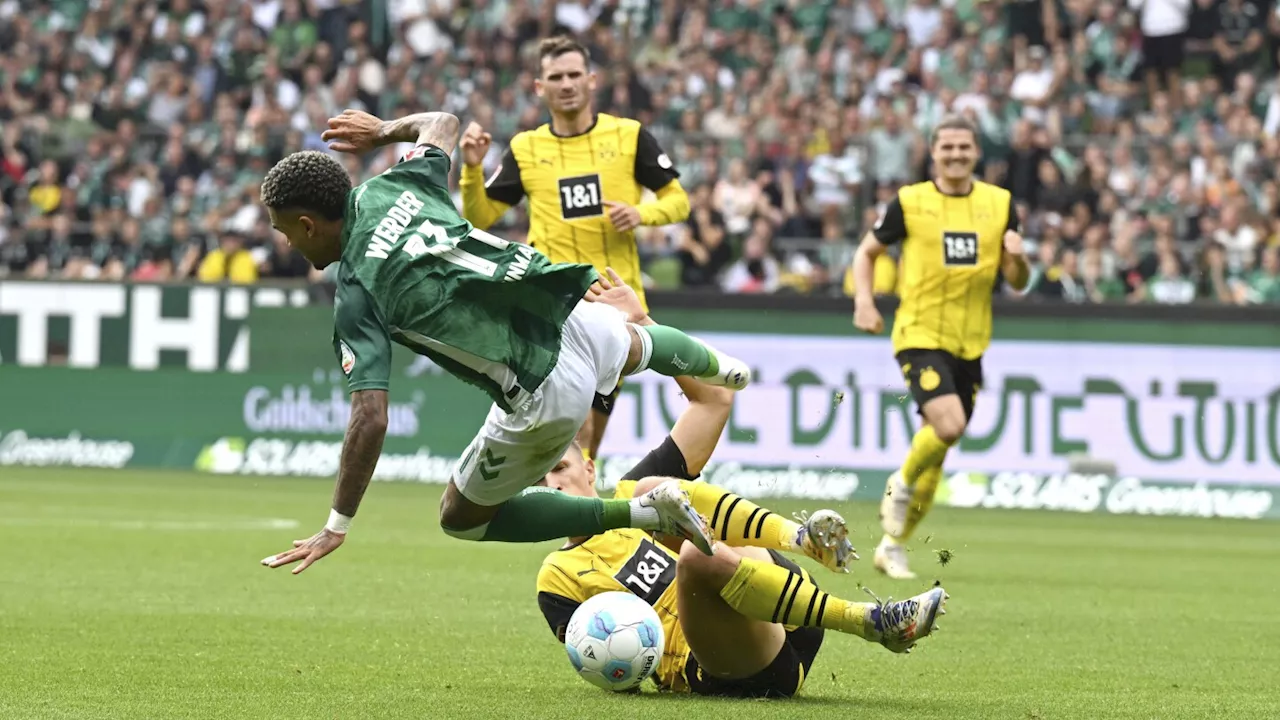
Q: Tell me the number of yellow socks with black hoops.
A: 2